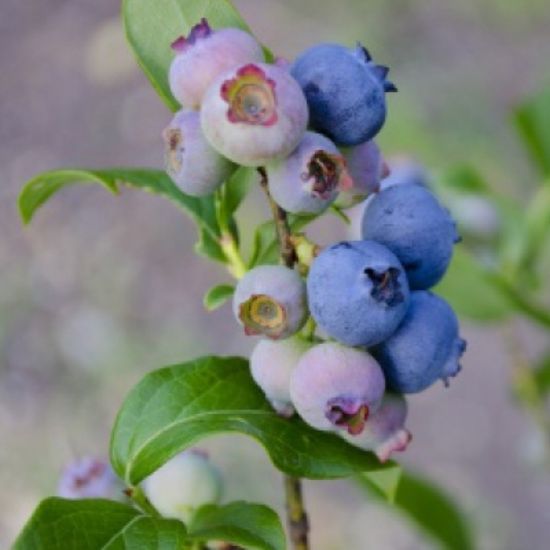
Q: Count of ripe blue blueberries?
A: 4